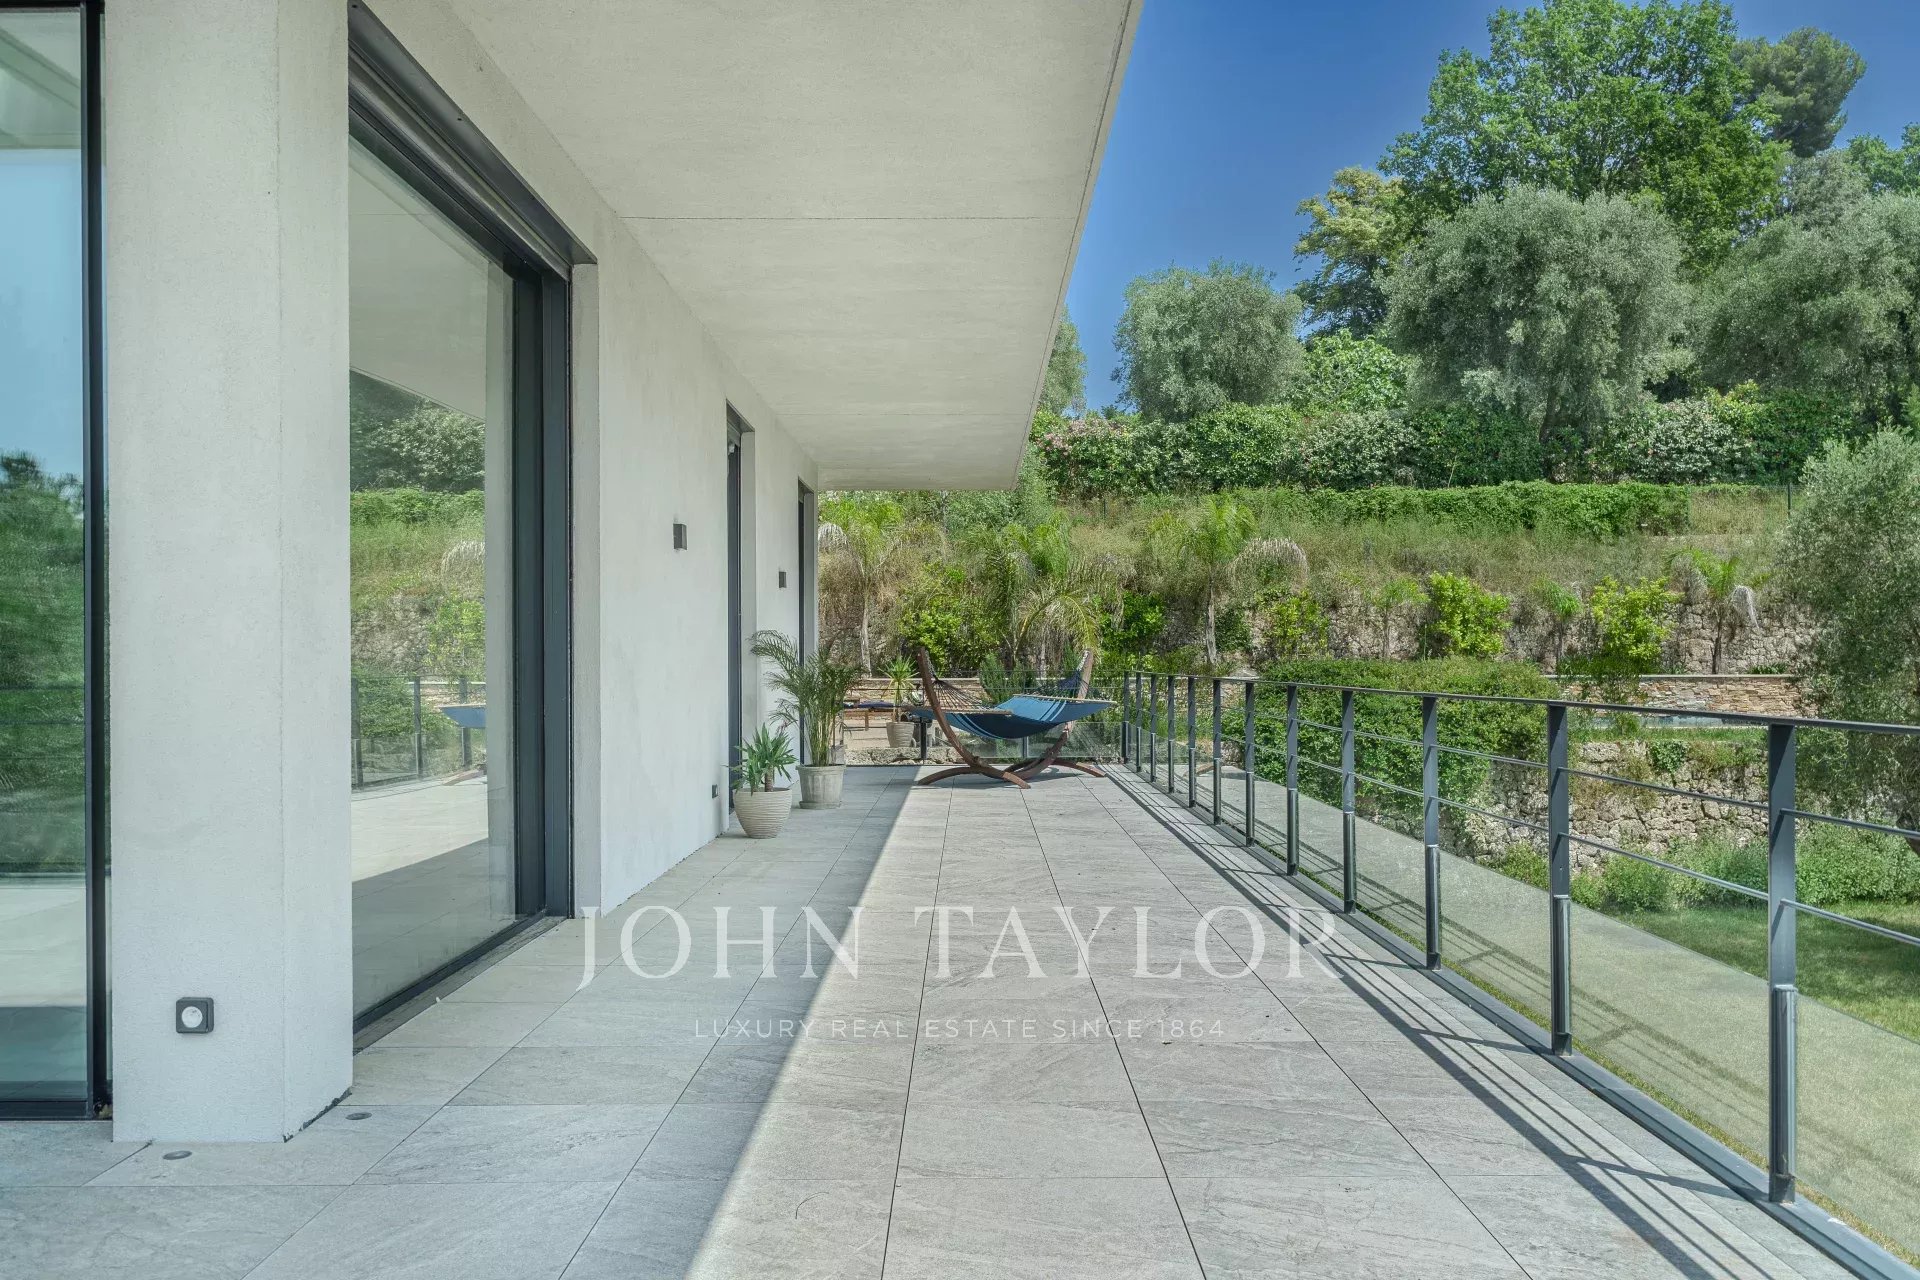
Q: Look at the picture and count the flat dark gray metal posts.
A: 12